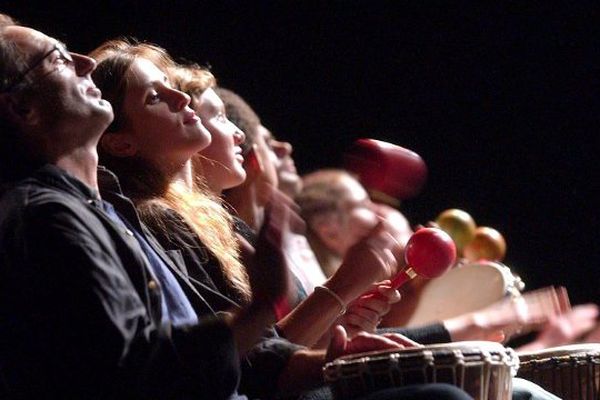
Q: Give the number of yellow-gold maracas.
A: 2